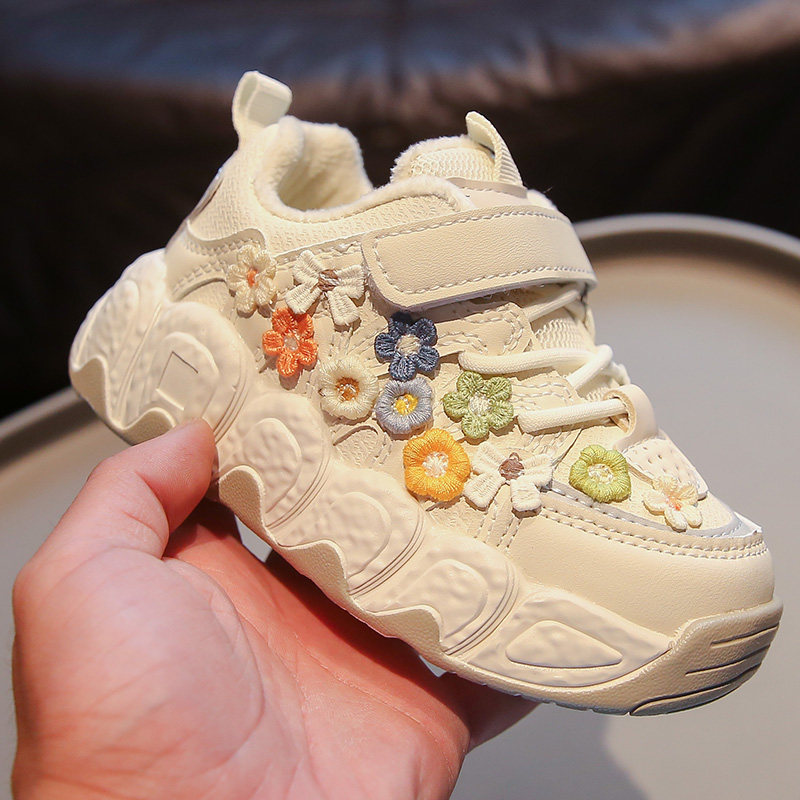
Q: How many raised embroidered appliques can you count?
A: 11